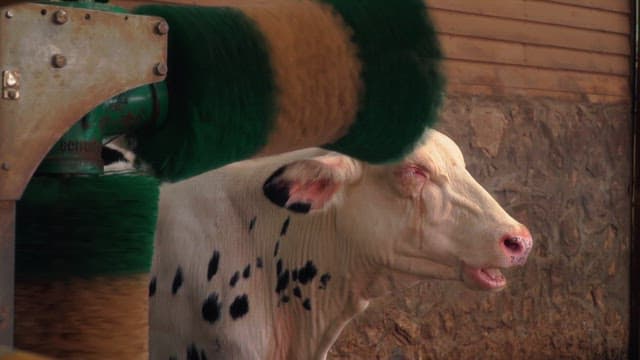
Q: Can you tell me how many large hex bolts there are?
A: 4